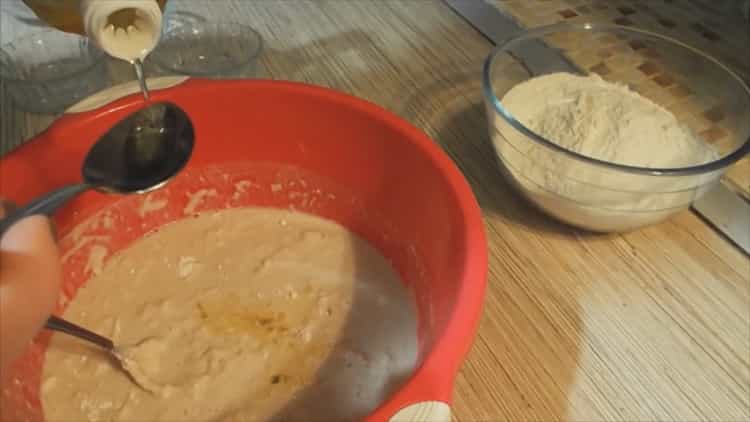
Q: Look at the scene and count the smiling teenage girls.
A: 0